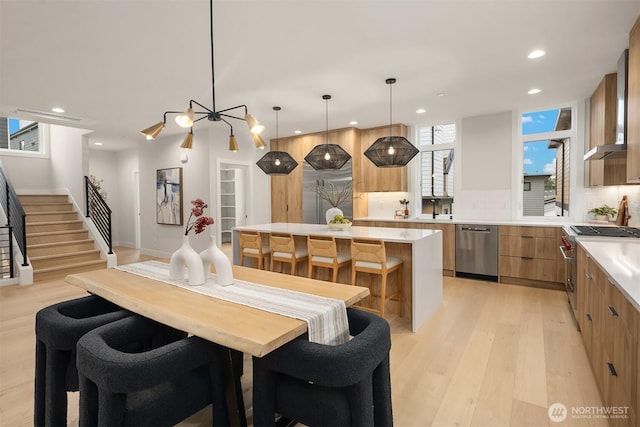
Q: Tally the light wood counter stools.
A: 4